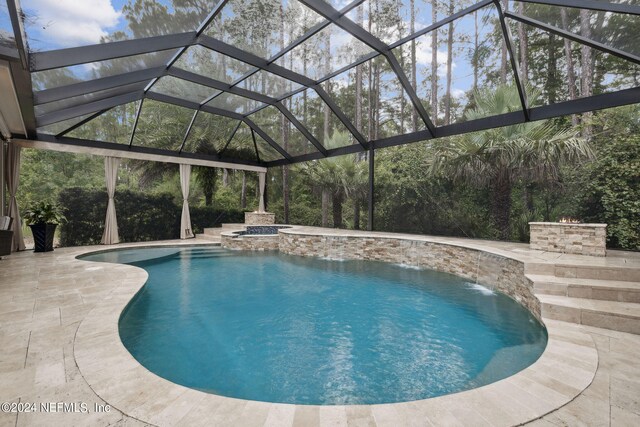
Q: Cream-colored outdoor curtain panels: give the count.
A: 4